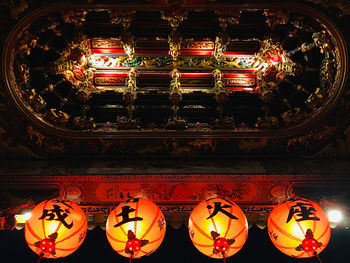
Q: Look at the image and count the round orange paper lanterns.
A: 4